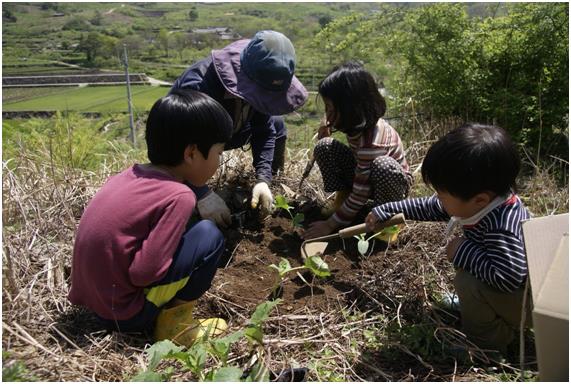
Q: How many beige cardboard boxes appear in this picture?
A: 1